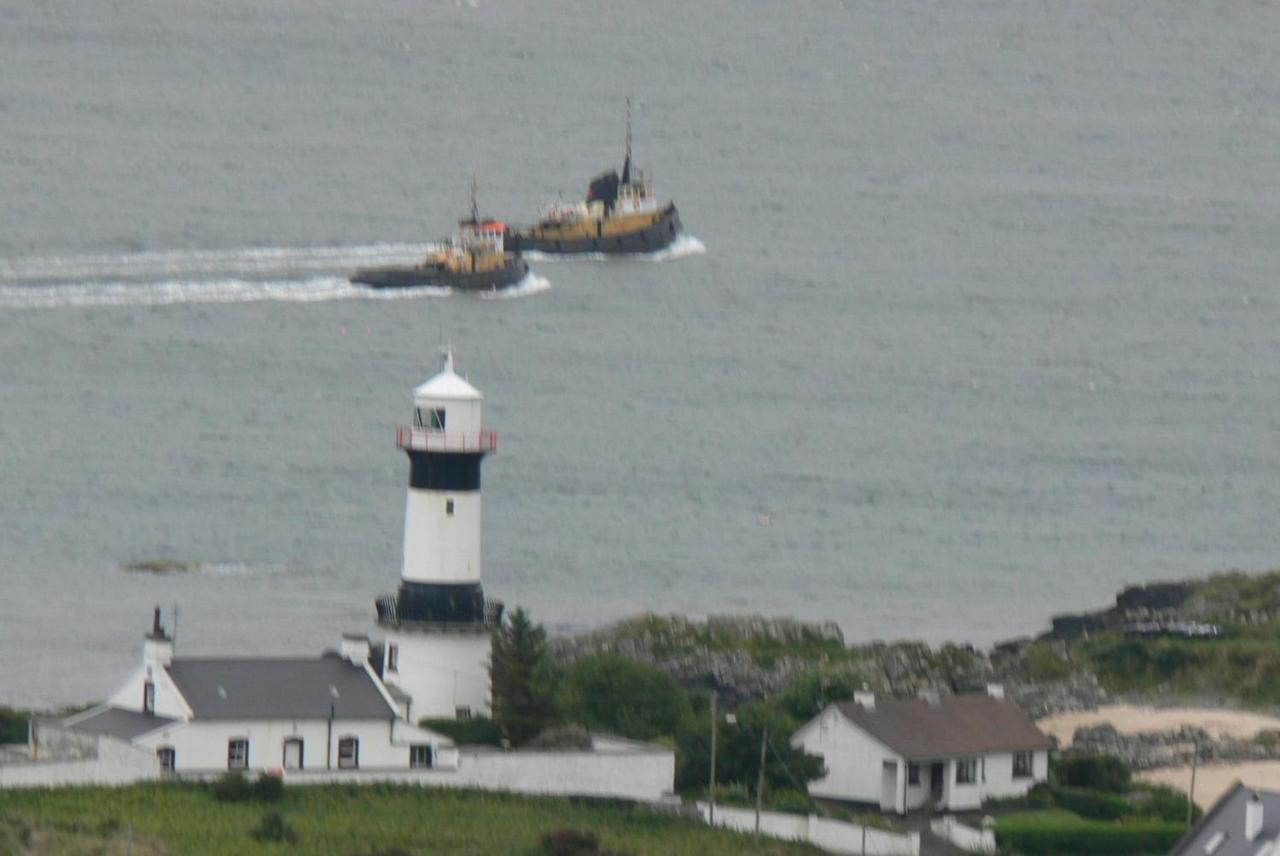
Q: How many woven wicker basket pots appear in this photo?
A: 0